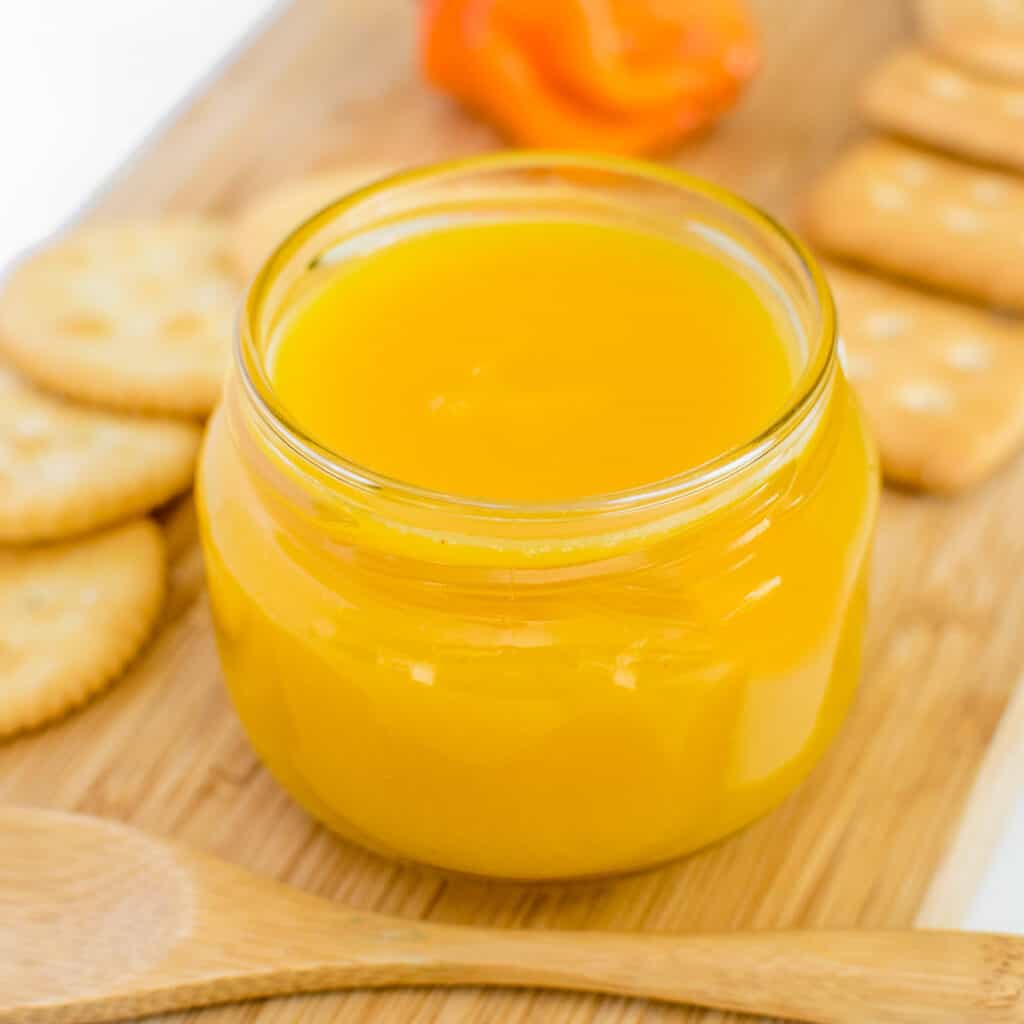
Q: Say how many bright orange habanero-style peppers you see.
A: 1